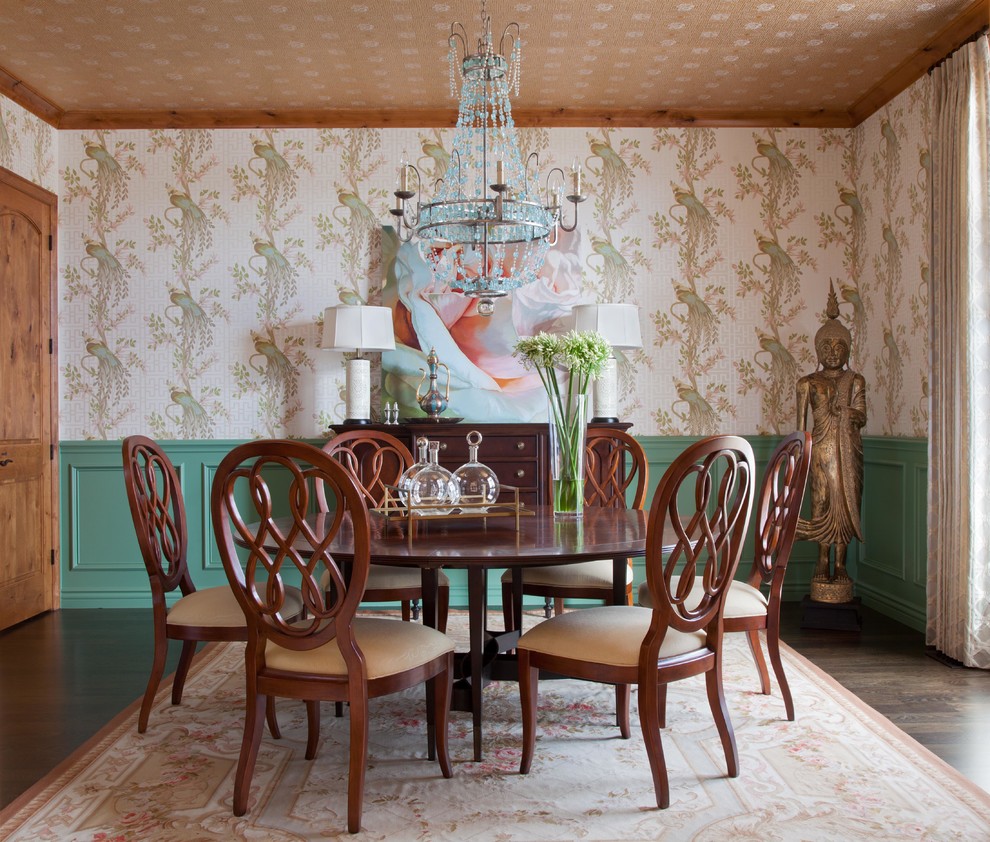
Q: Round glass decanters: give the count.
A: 3